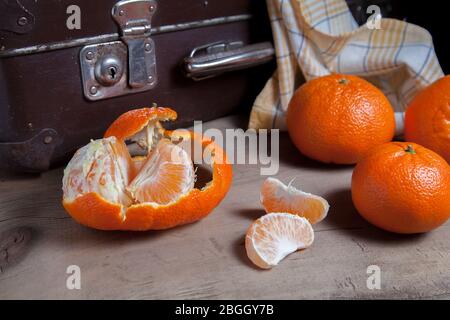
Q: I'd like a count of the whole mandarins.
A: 3